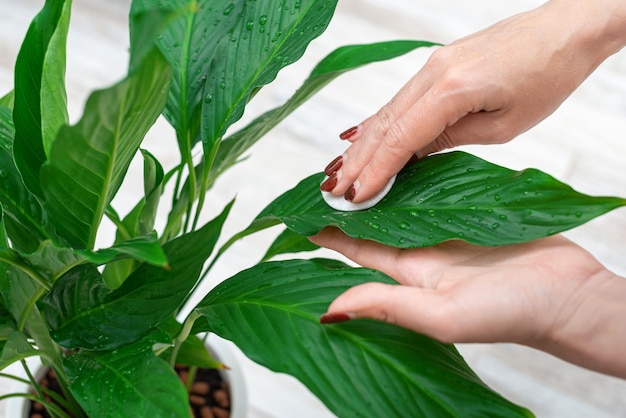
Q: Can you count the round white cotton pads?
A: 1